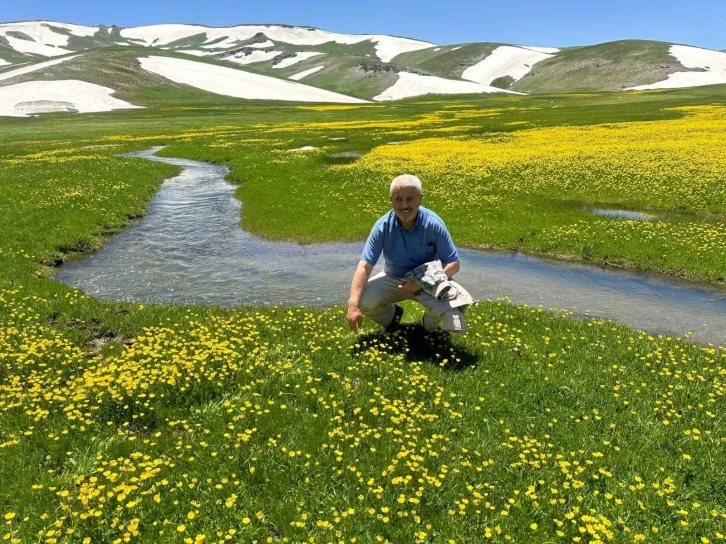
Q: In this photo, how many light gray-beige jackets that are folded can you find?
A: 1